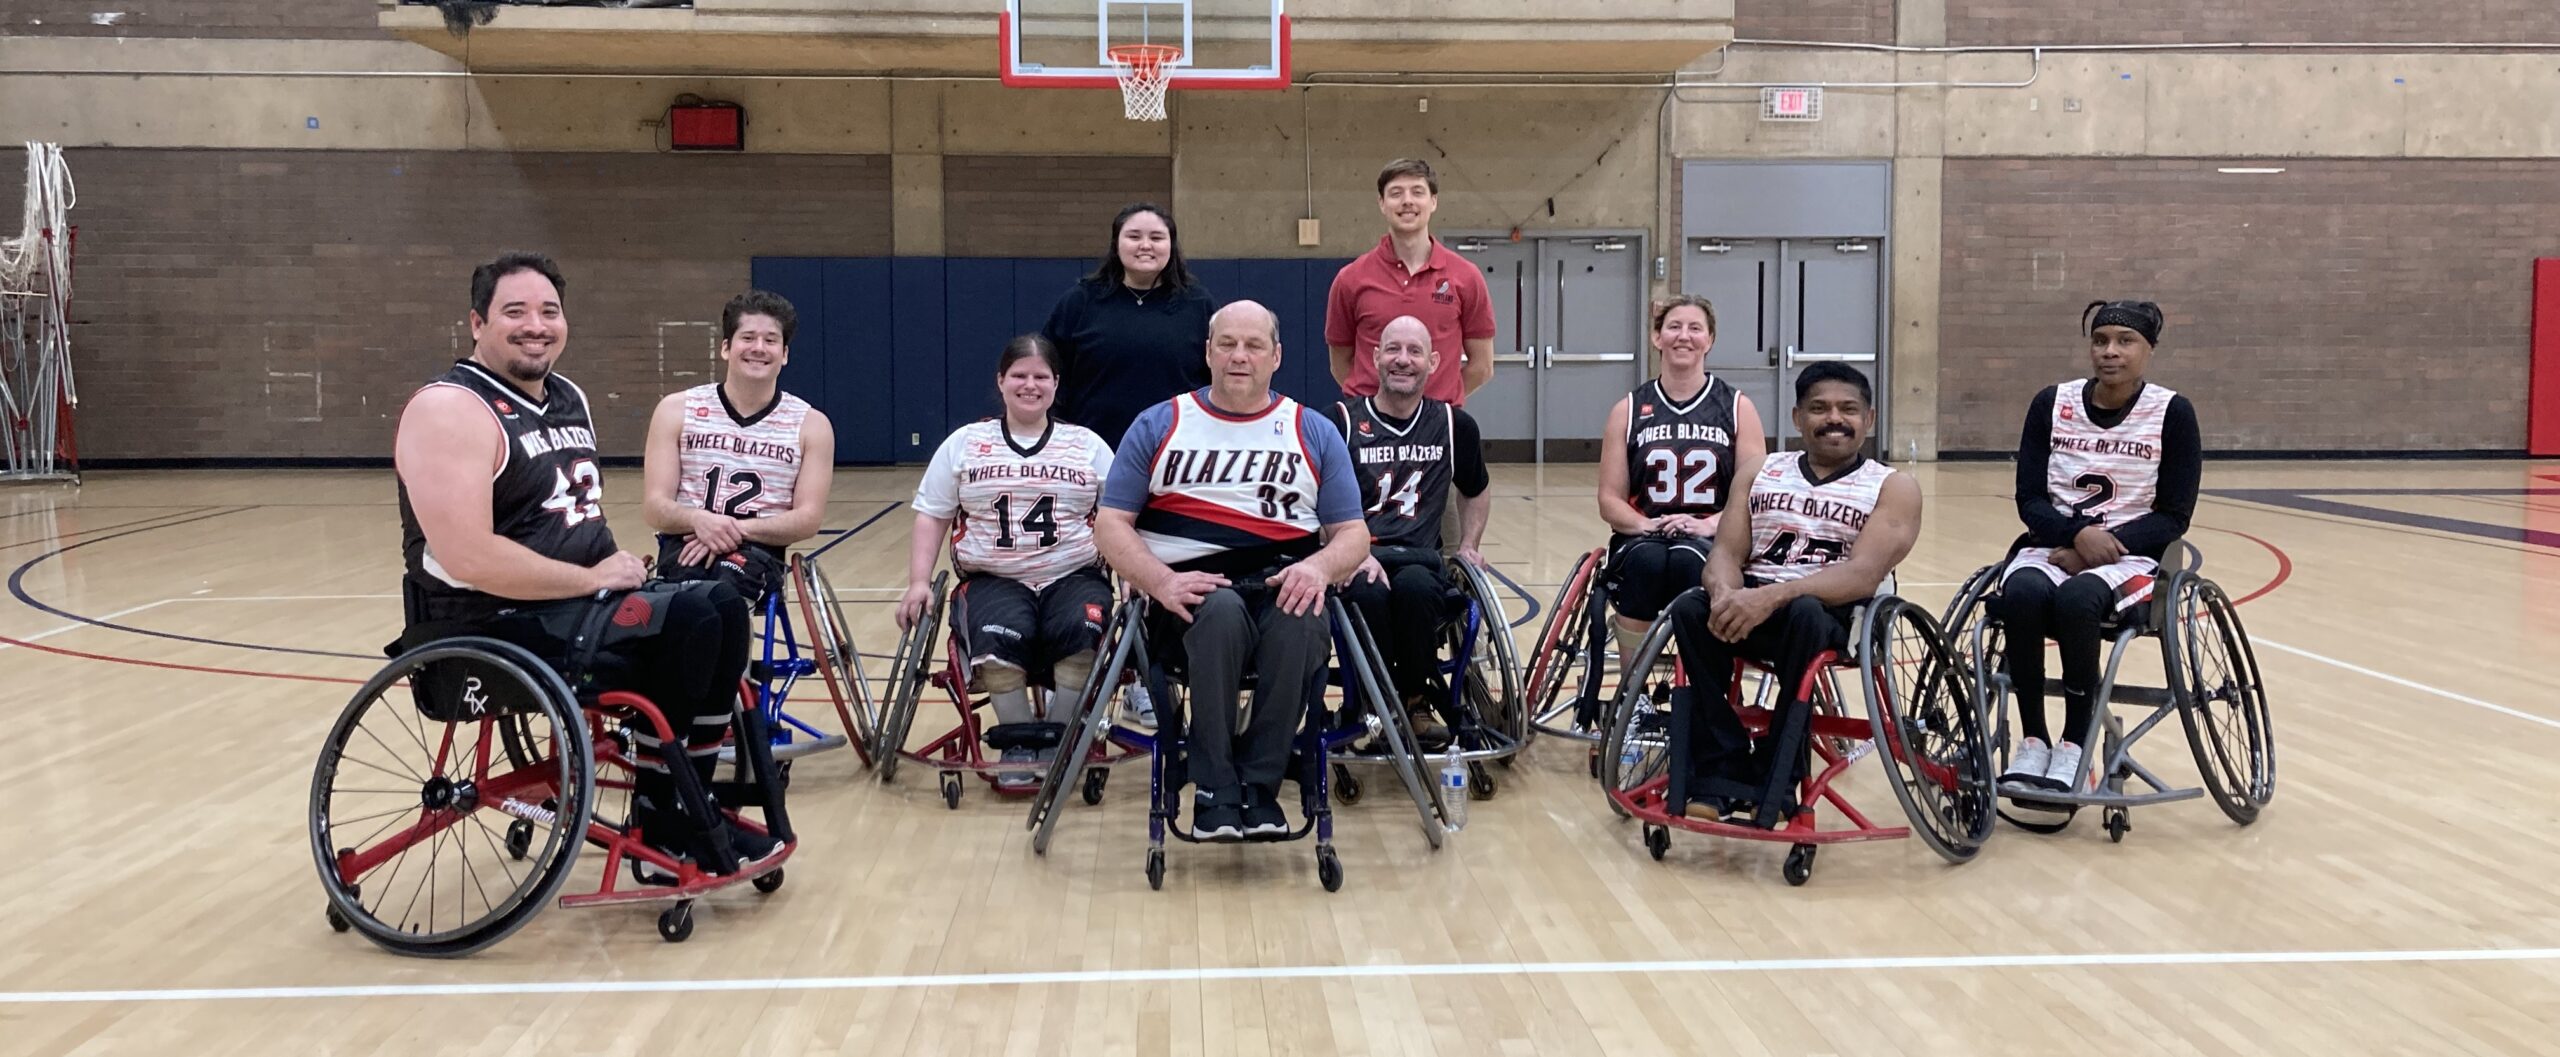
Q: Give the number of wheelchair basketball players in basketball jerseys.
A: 8